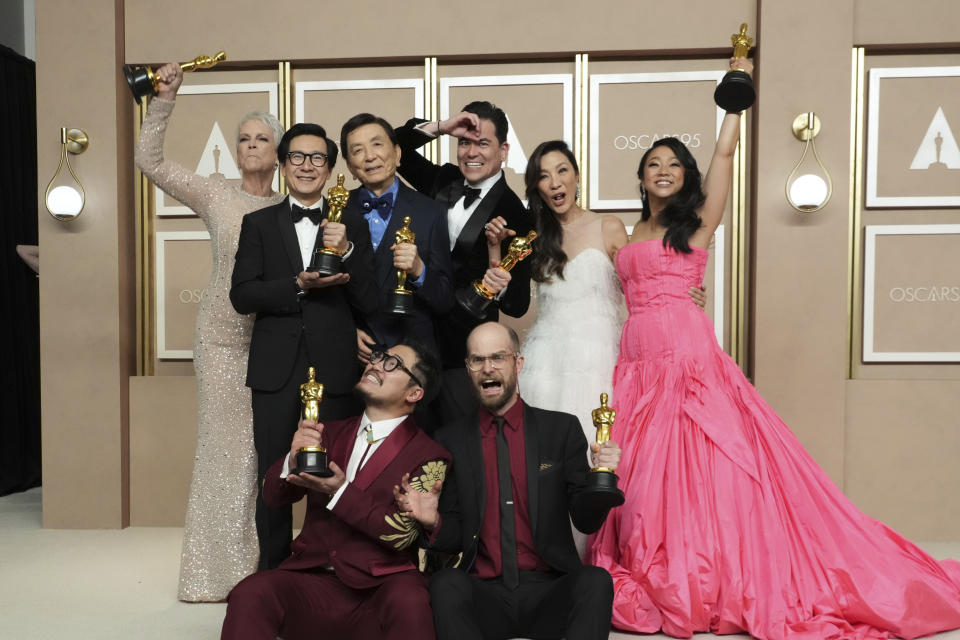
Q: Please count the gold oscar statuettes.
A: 7